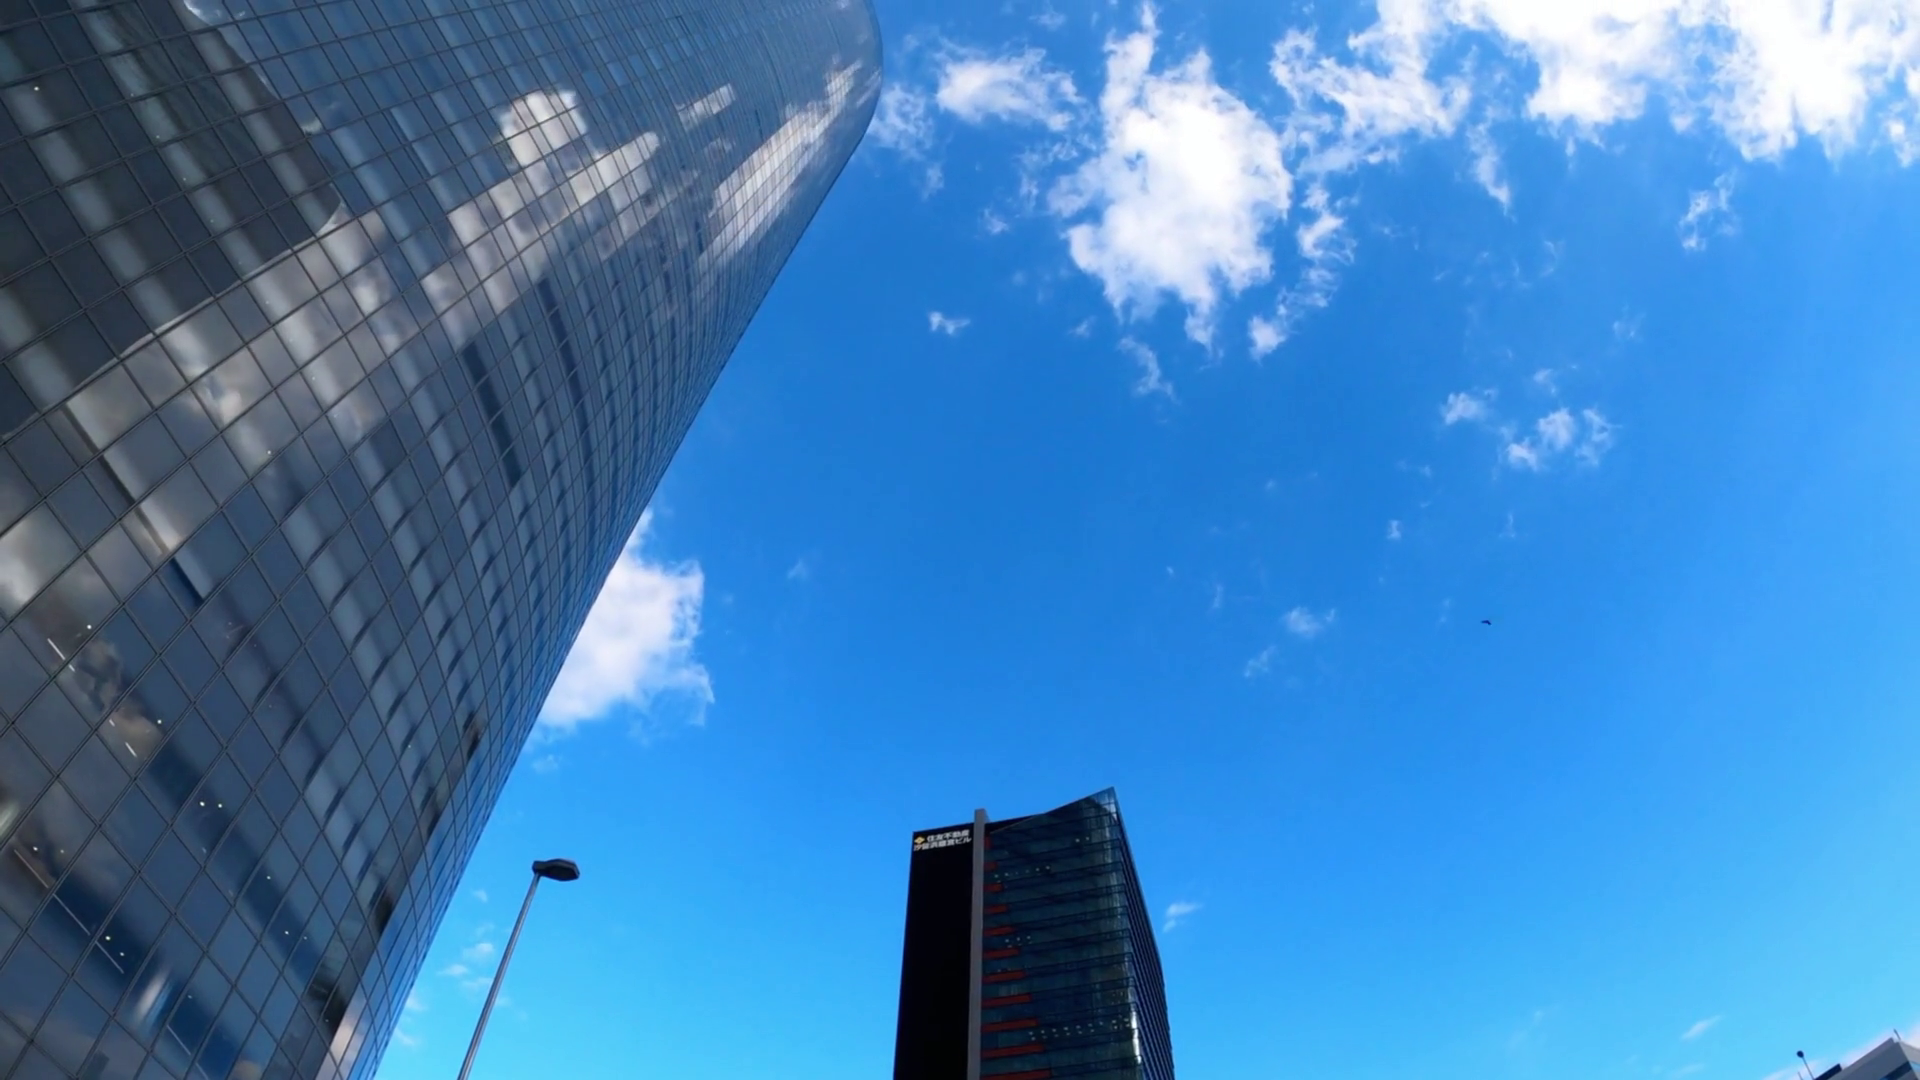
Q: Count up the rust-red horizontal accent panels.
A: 11